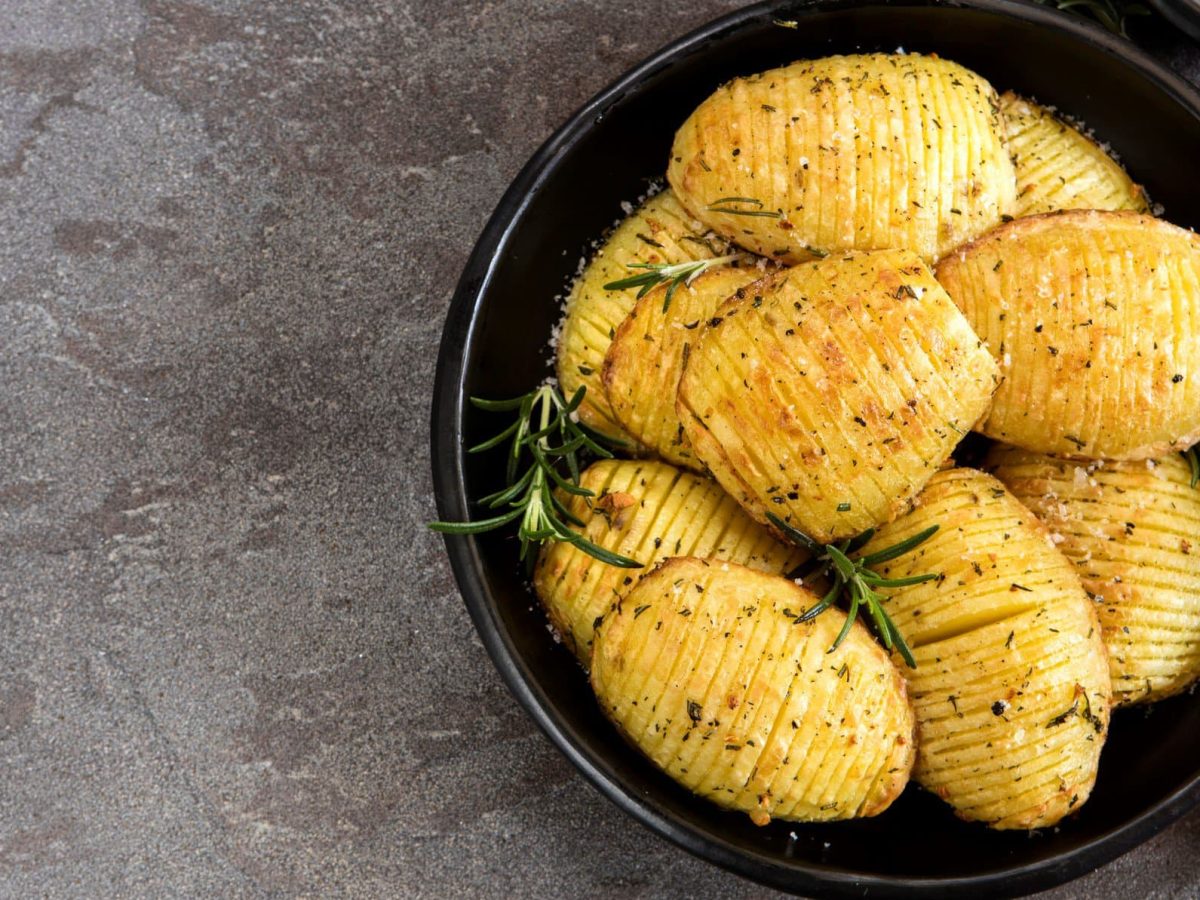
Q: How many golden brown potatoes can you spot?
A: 10